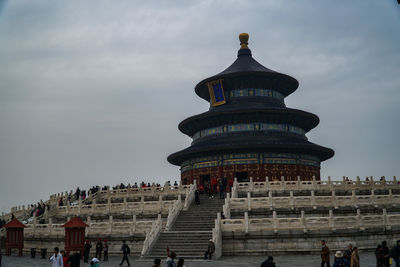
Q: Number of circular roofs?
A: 3